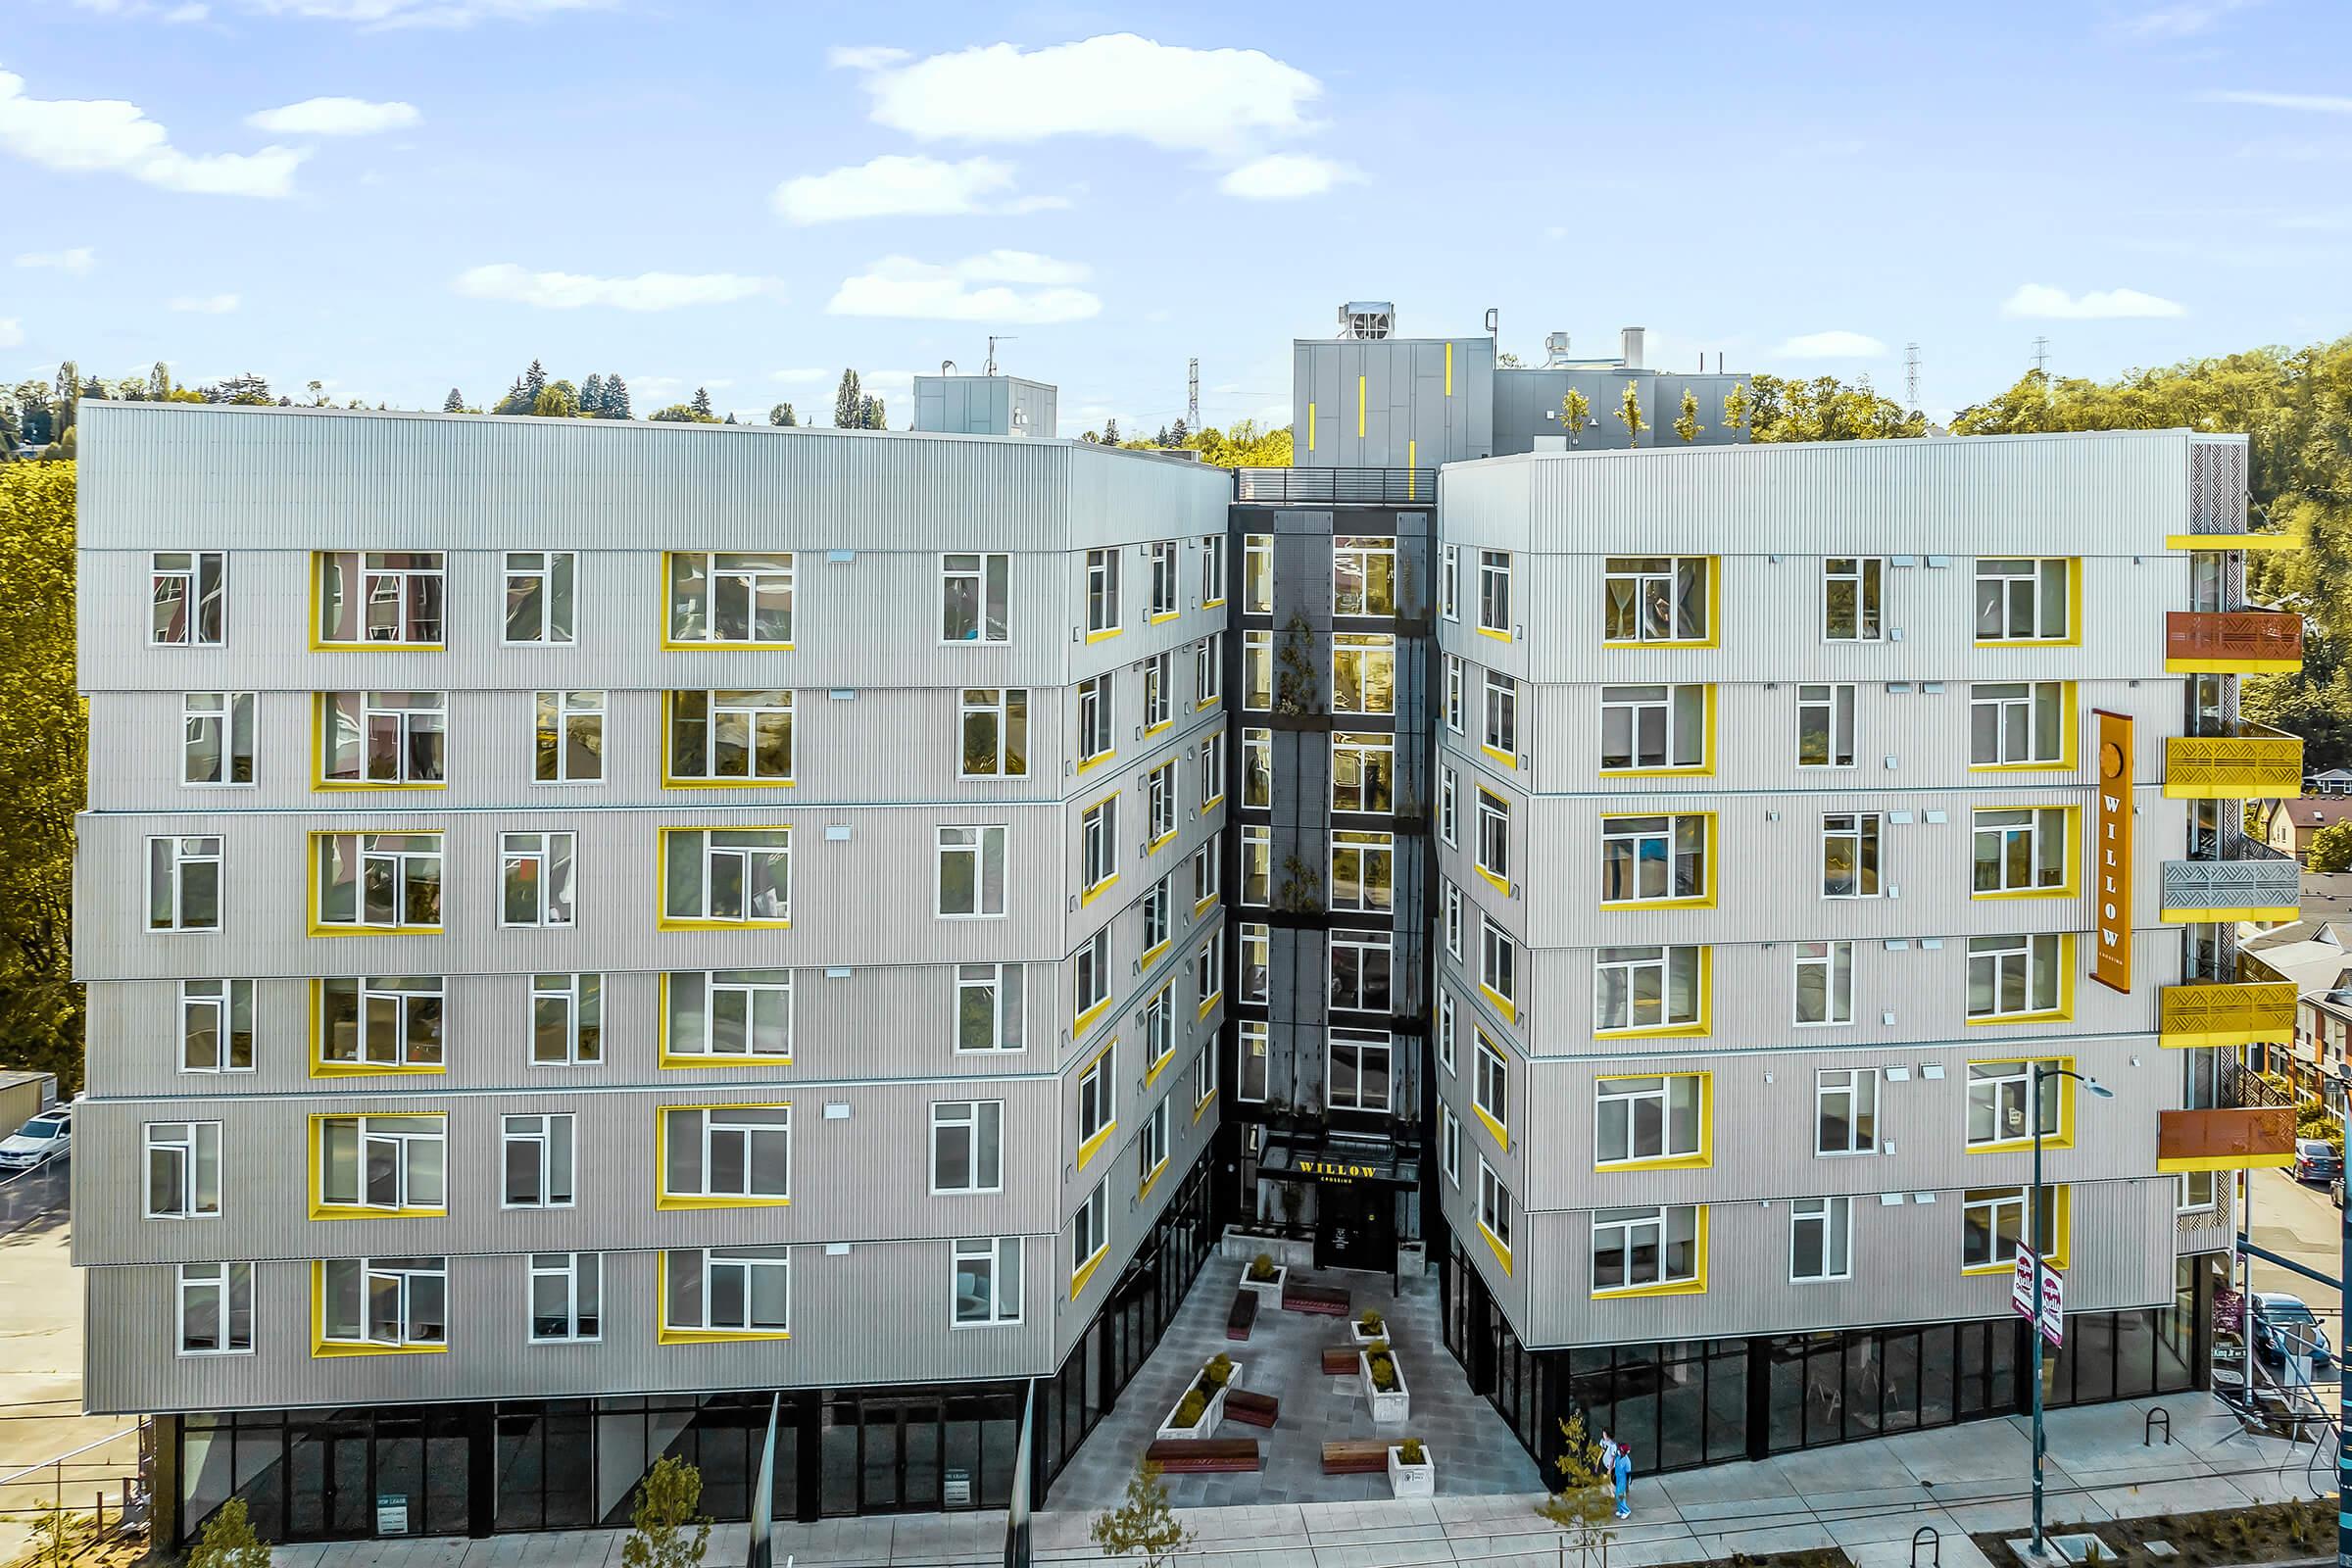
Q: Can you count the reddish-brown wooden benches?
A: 6